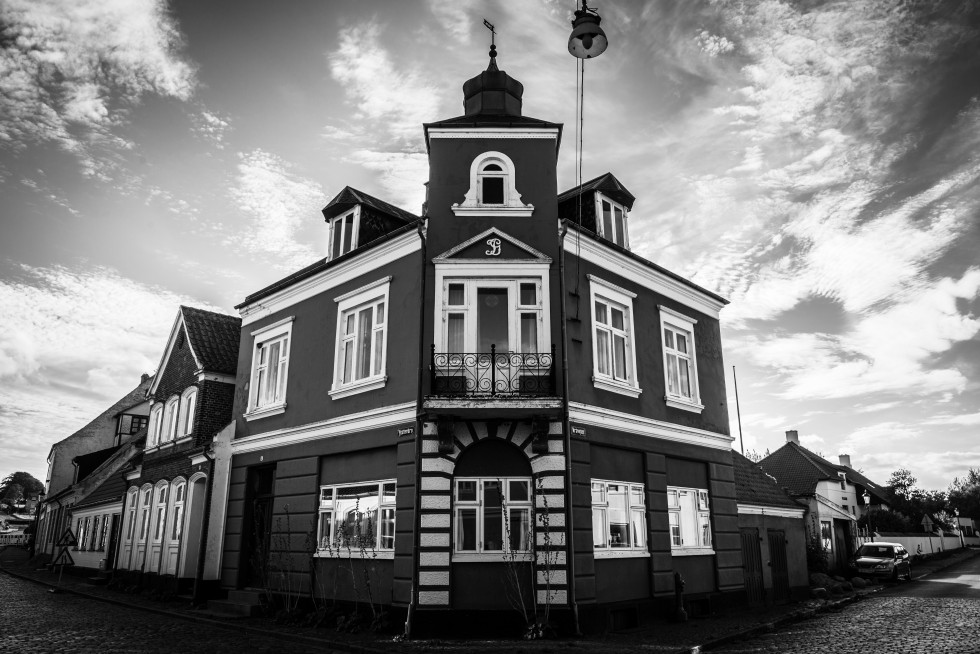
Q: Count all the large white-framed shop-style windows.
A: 4